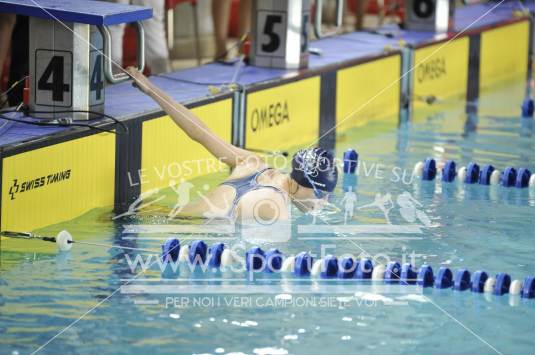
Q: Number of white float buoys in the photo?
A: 12